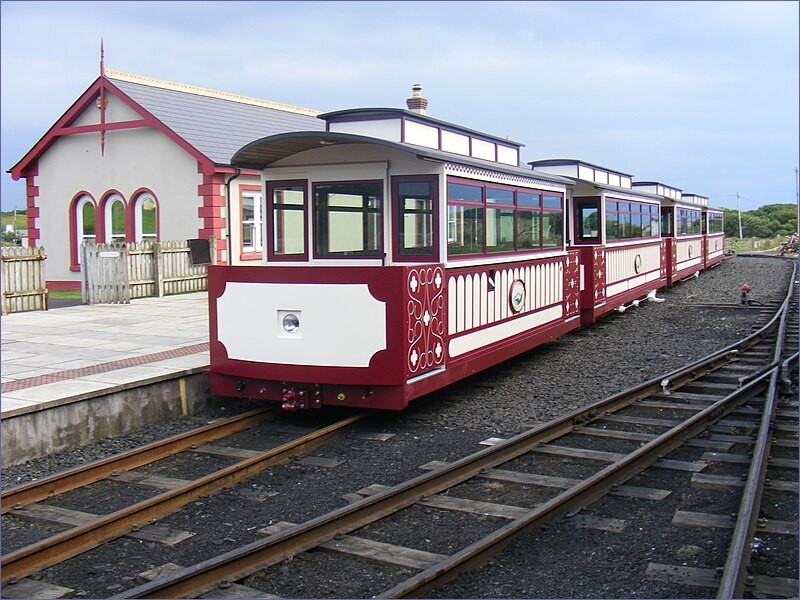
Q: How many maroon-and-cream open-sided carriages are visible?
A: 4